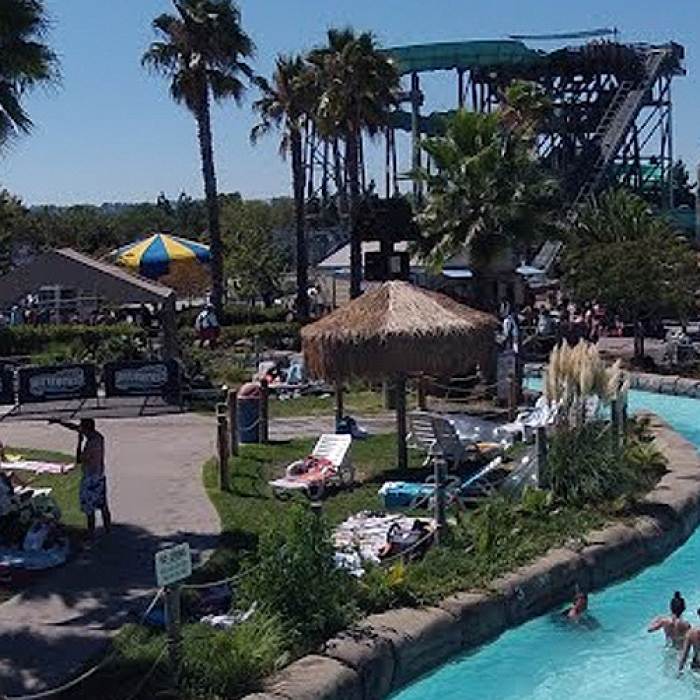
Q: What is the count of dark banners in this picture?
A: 3